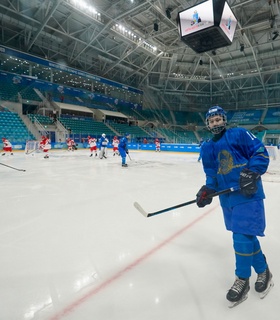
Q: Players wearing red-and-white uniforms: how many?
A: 6